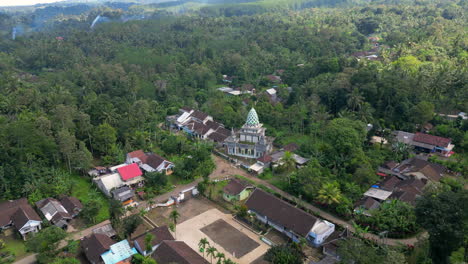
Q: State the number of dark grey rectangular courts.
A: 1